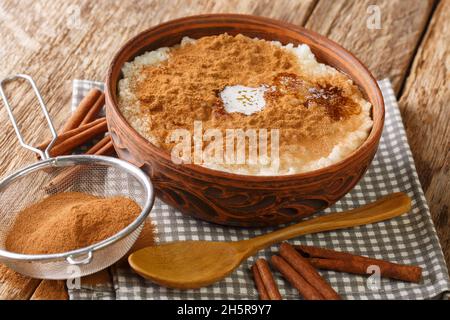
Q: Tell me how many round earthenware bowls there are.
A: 1